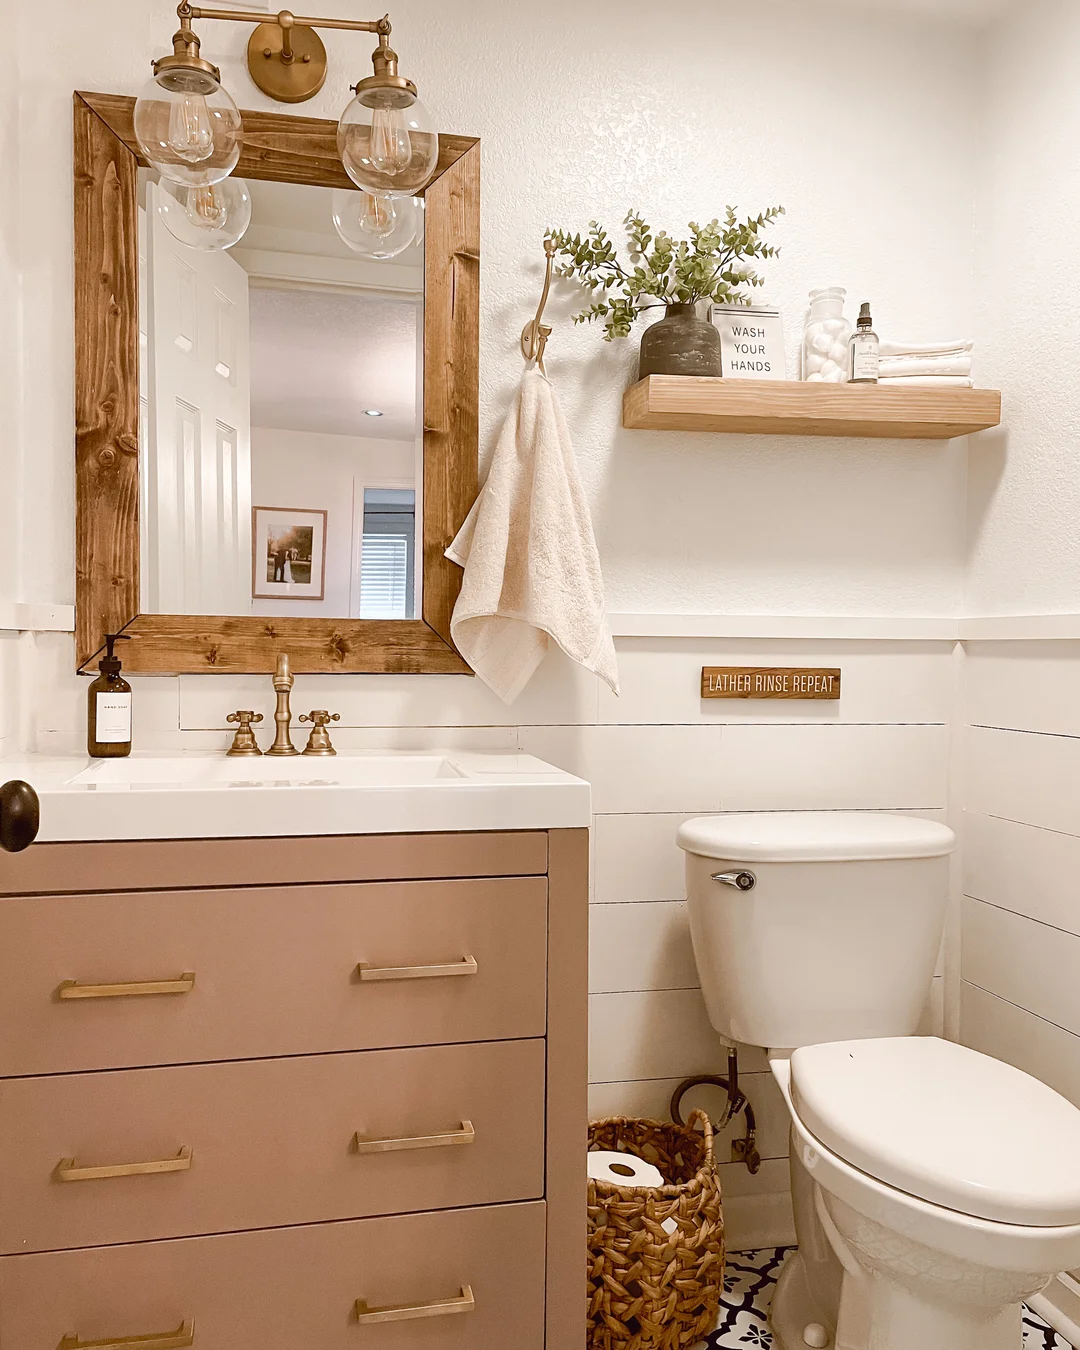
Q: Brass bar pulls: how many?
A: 6